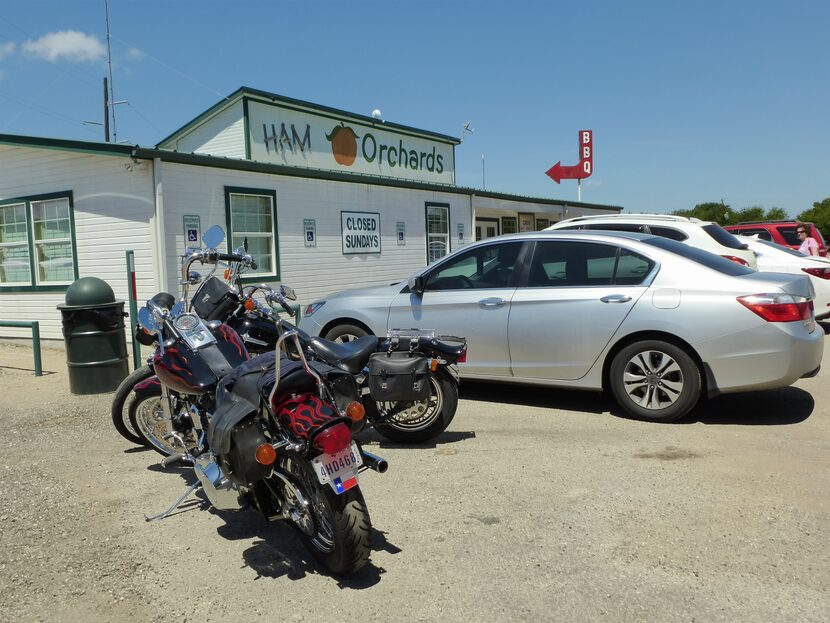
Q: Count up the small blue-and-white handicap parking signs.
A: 4